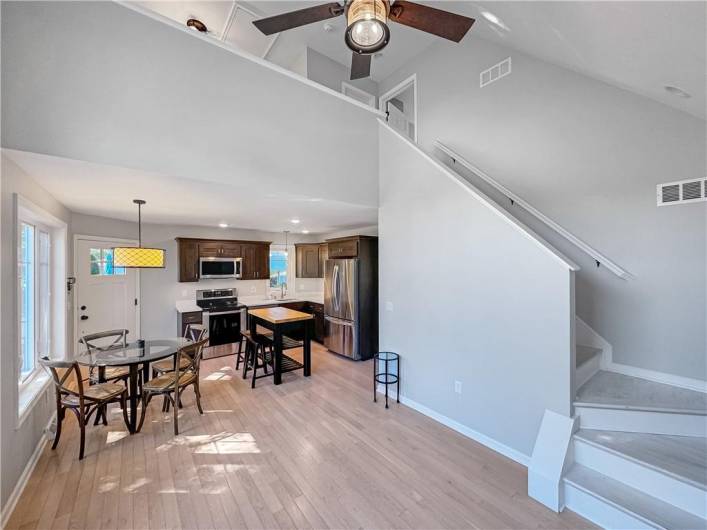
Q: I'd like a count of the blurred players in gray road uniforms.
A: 0